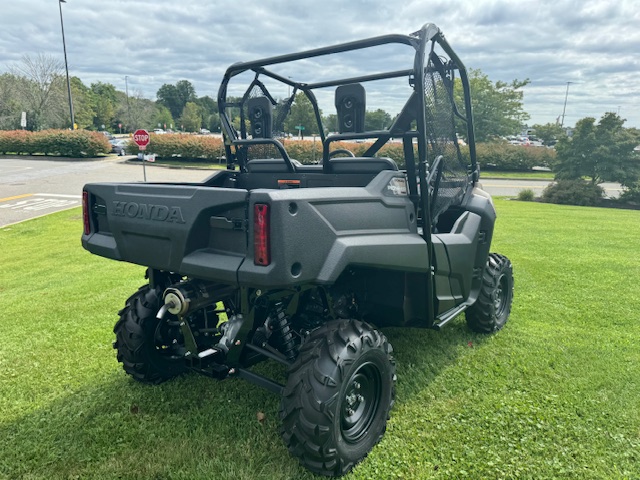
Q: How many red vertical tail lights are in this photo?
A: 2